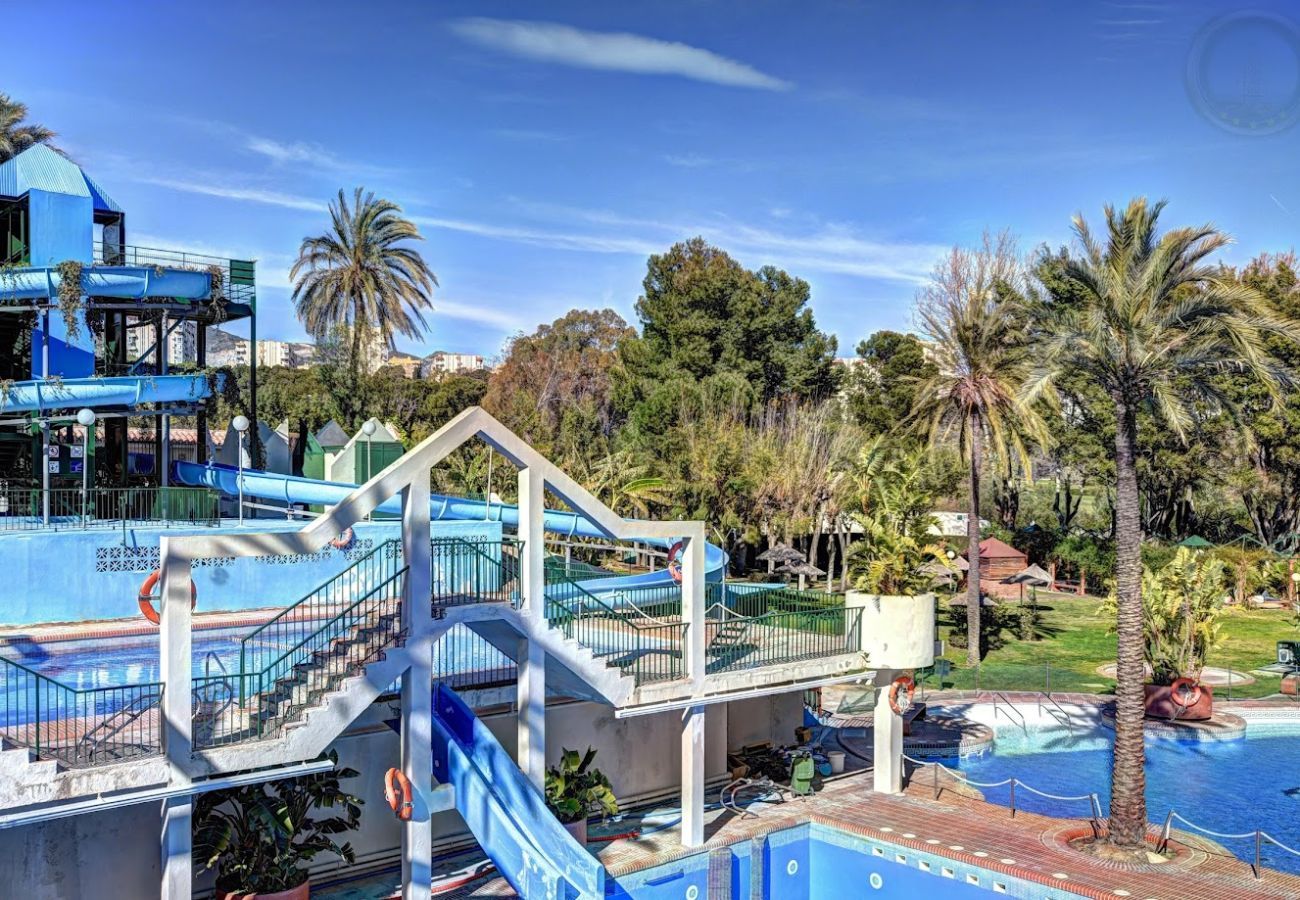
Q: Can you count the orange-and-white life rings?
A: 6